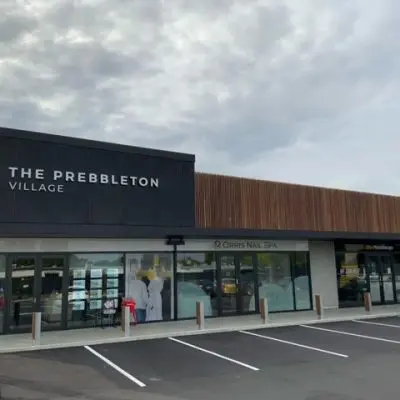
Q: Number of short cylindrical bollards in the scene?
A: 6